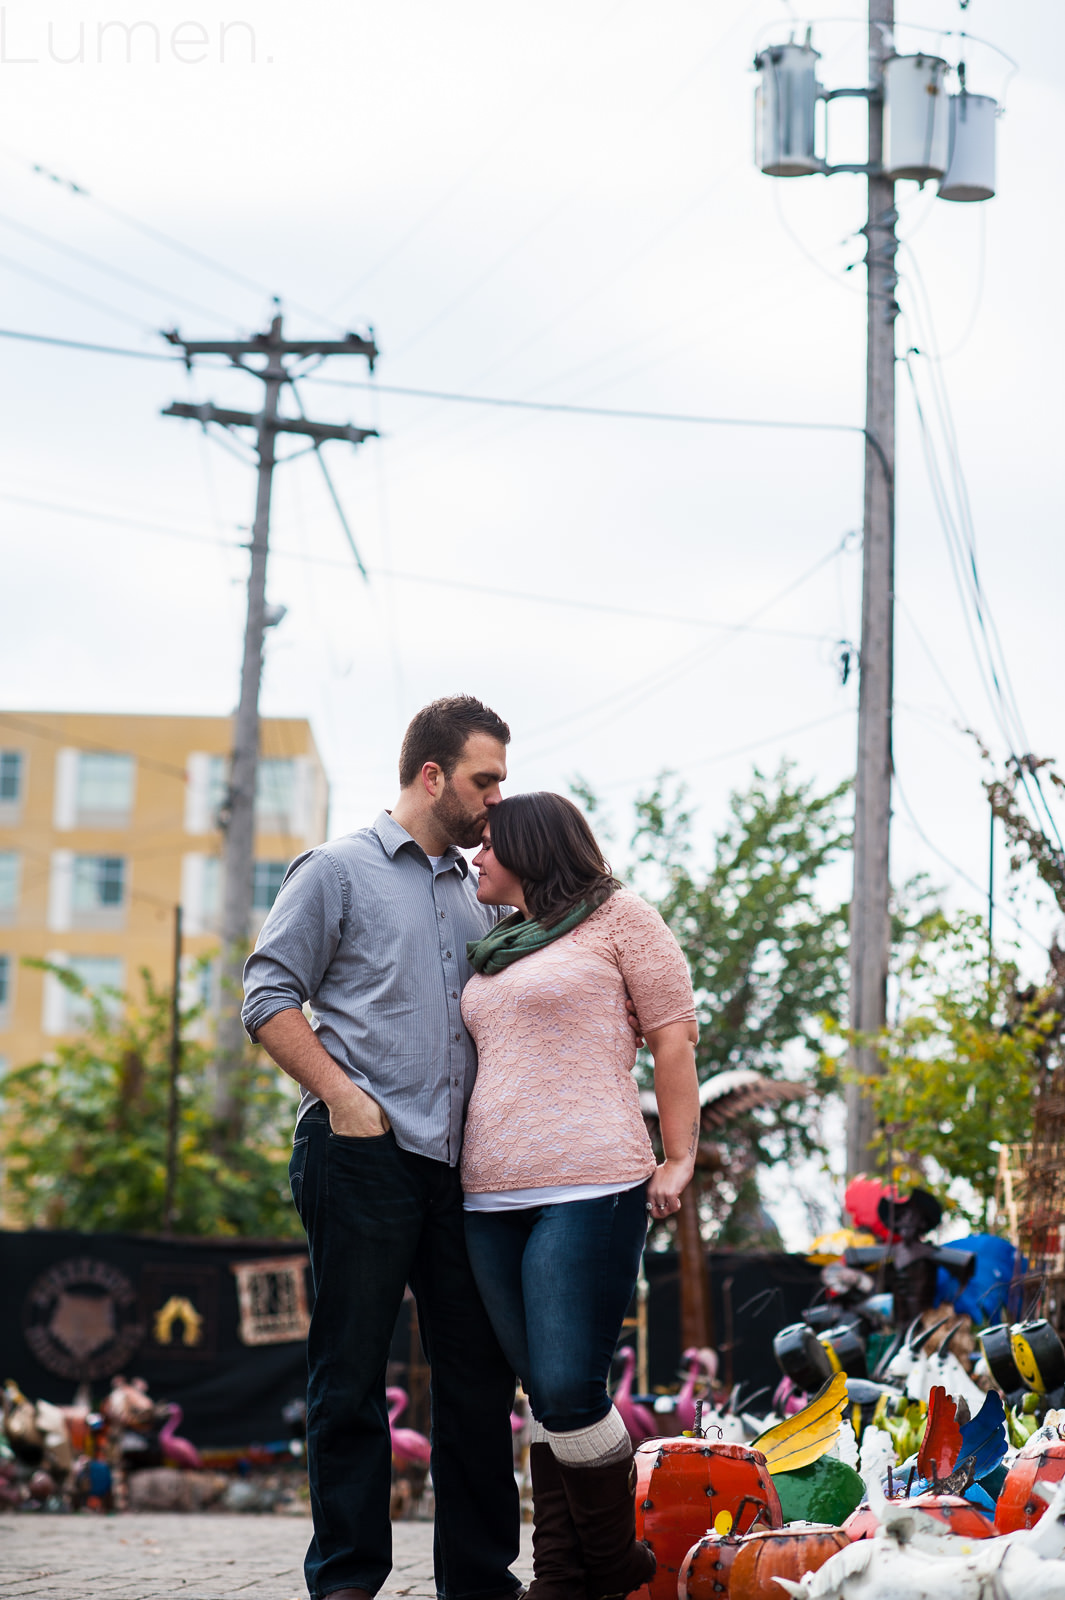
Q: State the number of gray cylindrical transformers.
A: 3